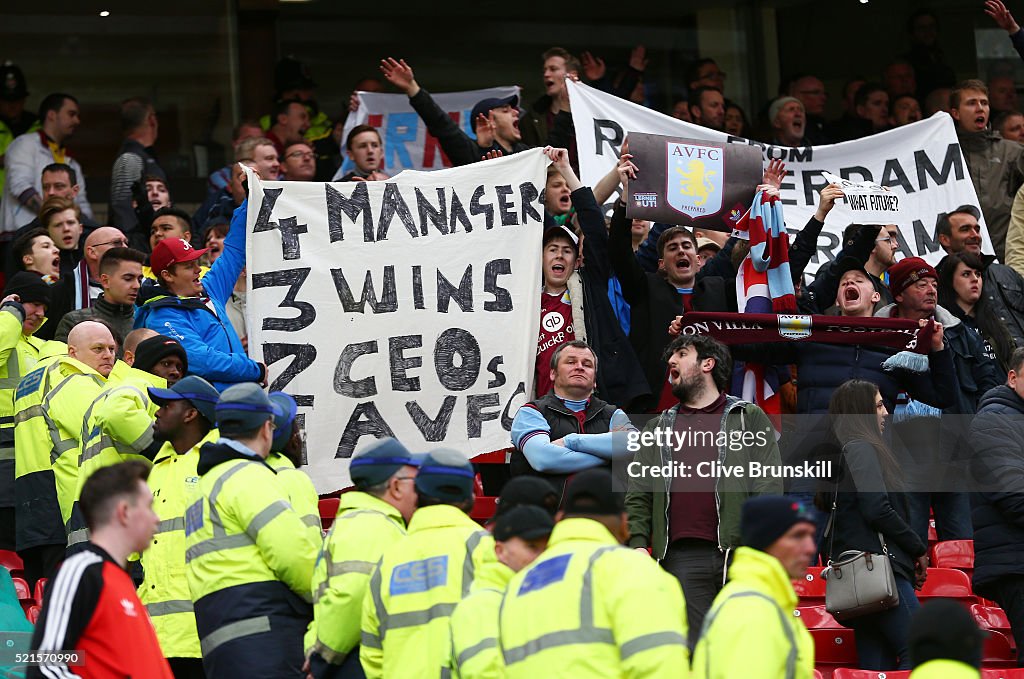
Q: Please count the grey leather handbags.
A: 1